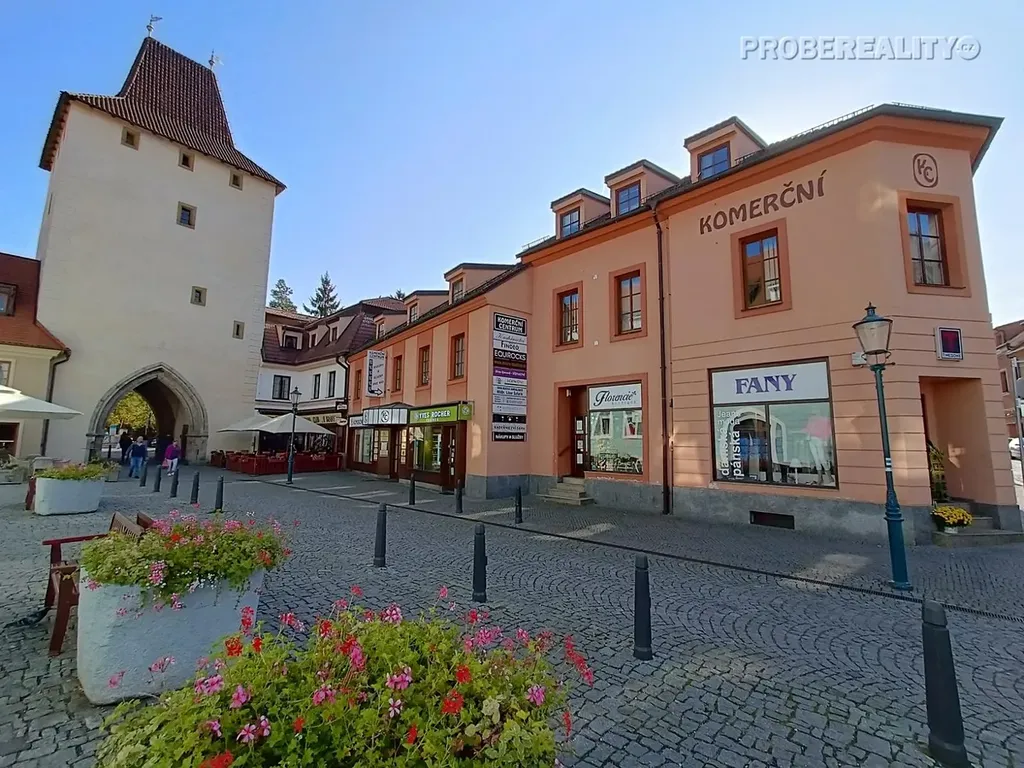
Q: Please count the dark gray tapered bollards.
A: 12